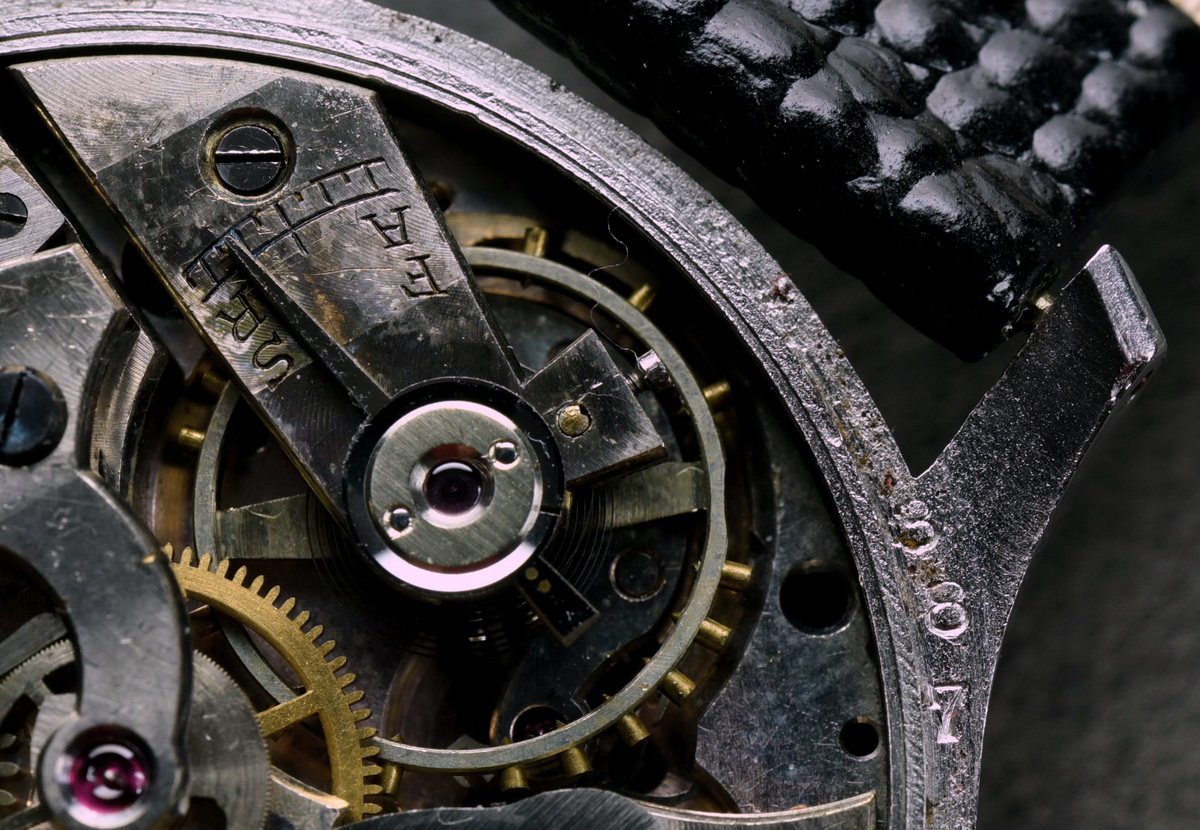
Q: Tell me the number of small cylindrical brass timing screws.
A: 12